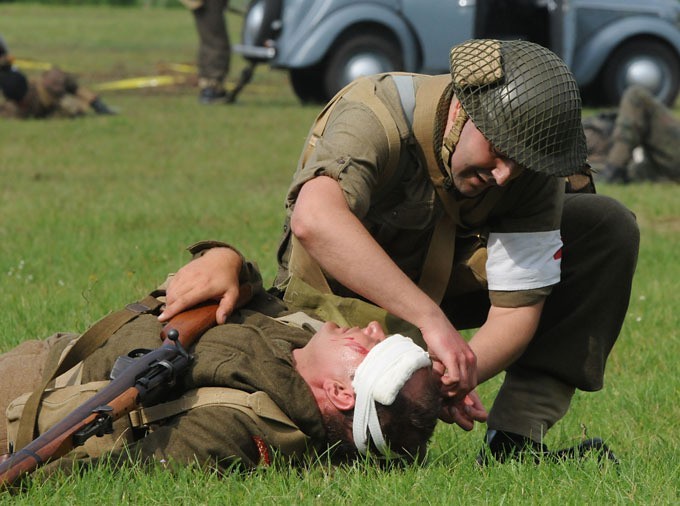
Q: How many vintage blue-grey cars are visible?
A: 1